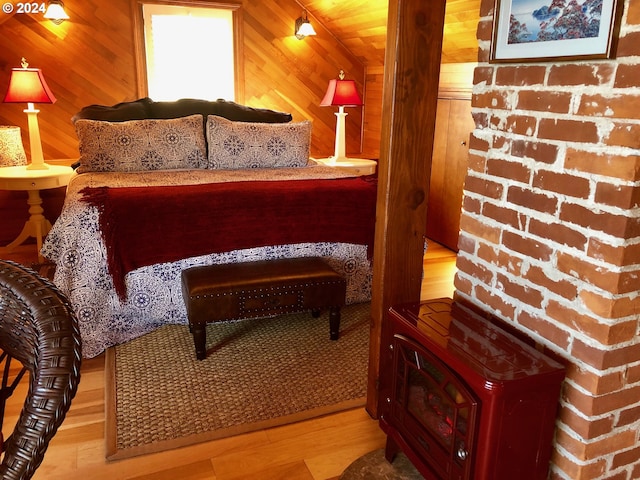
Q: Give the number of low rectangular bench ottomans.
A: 1